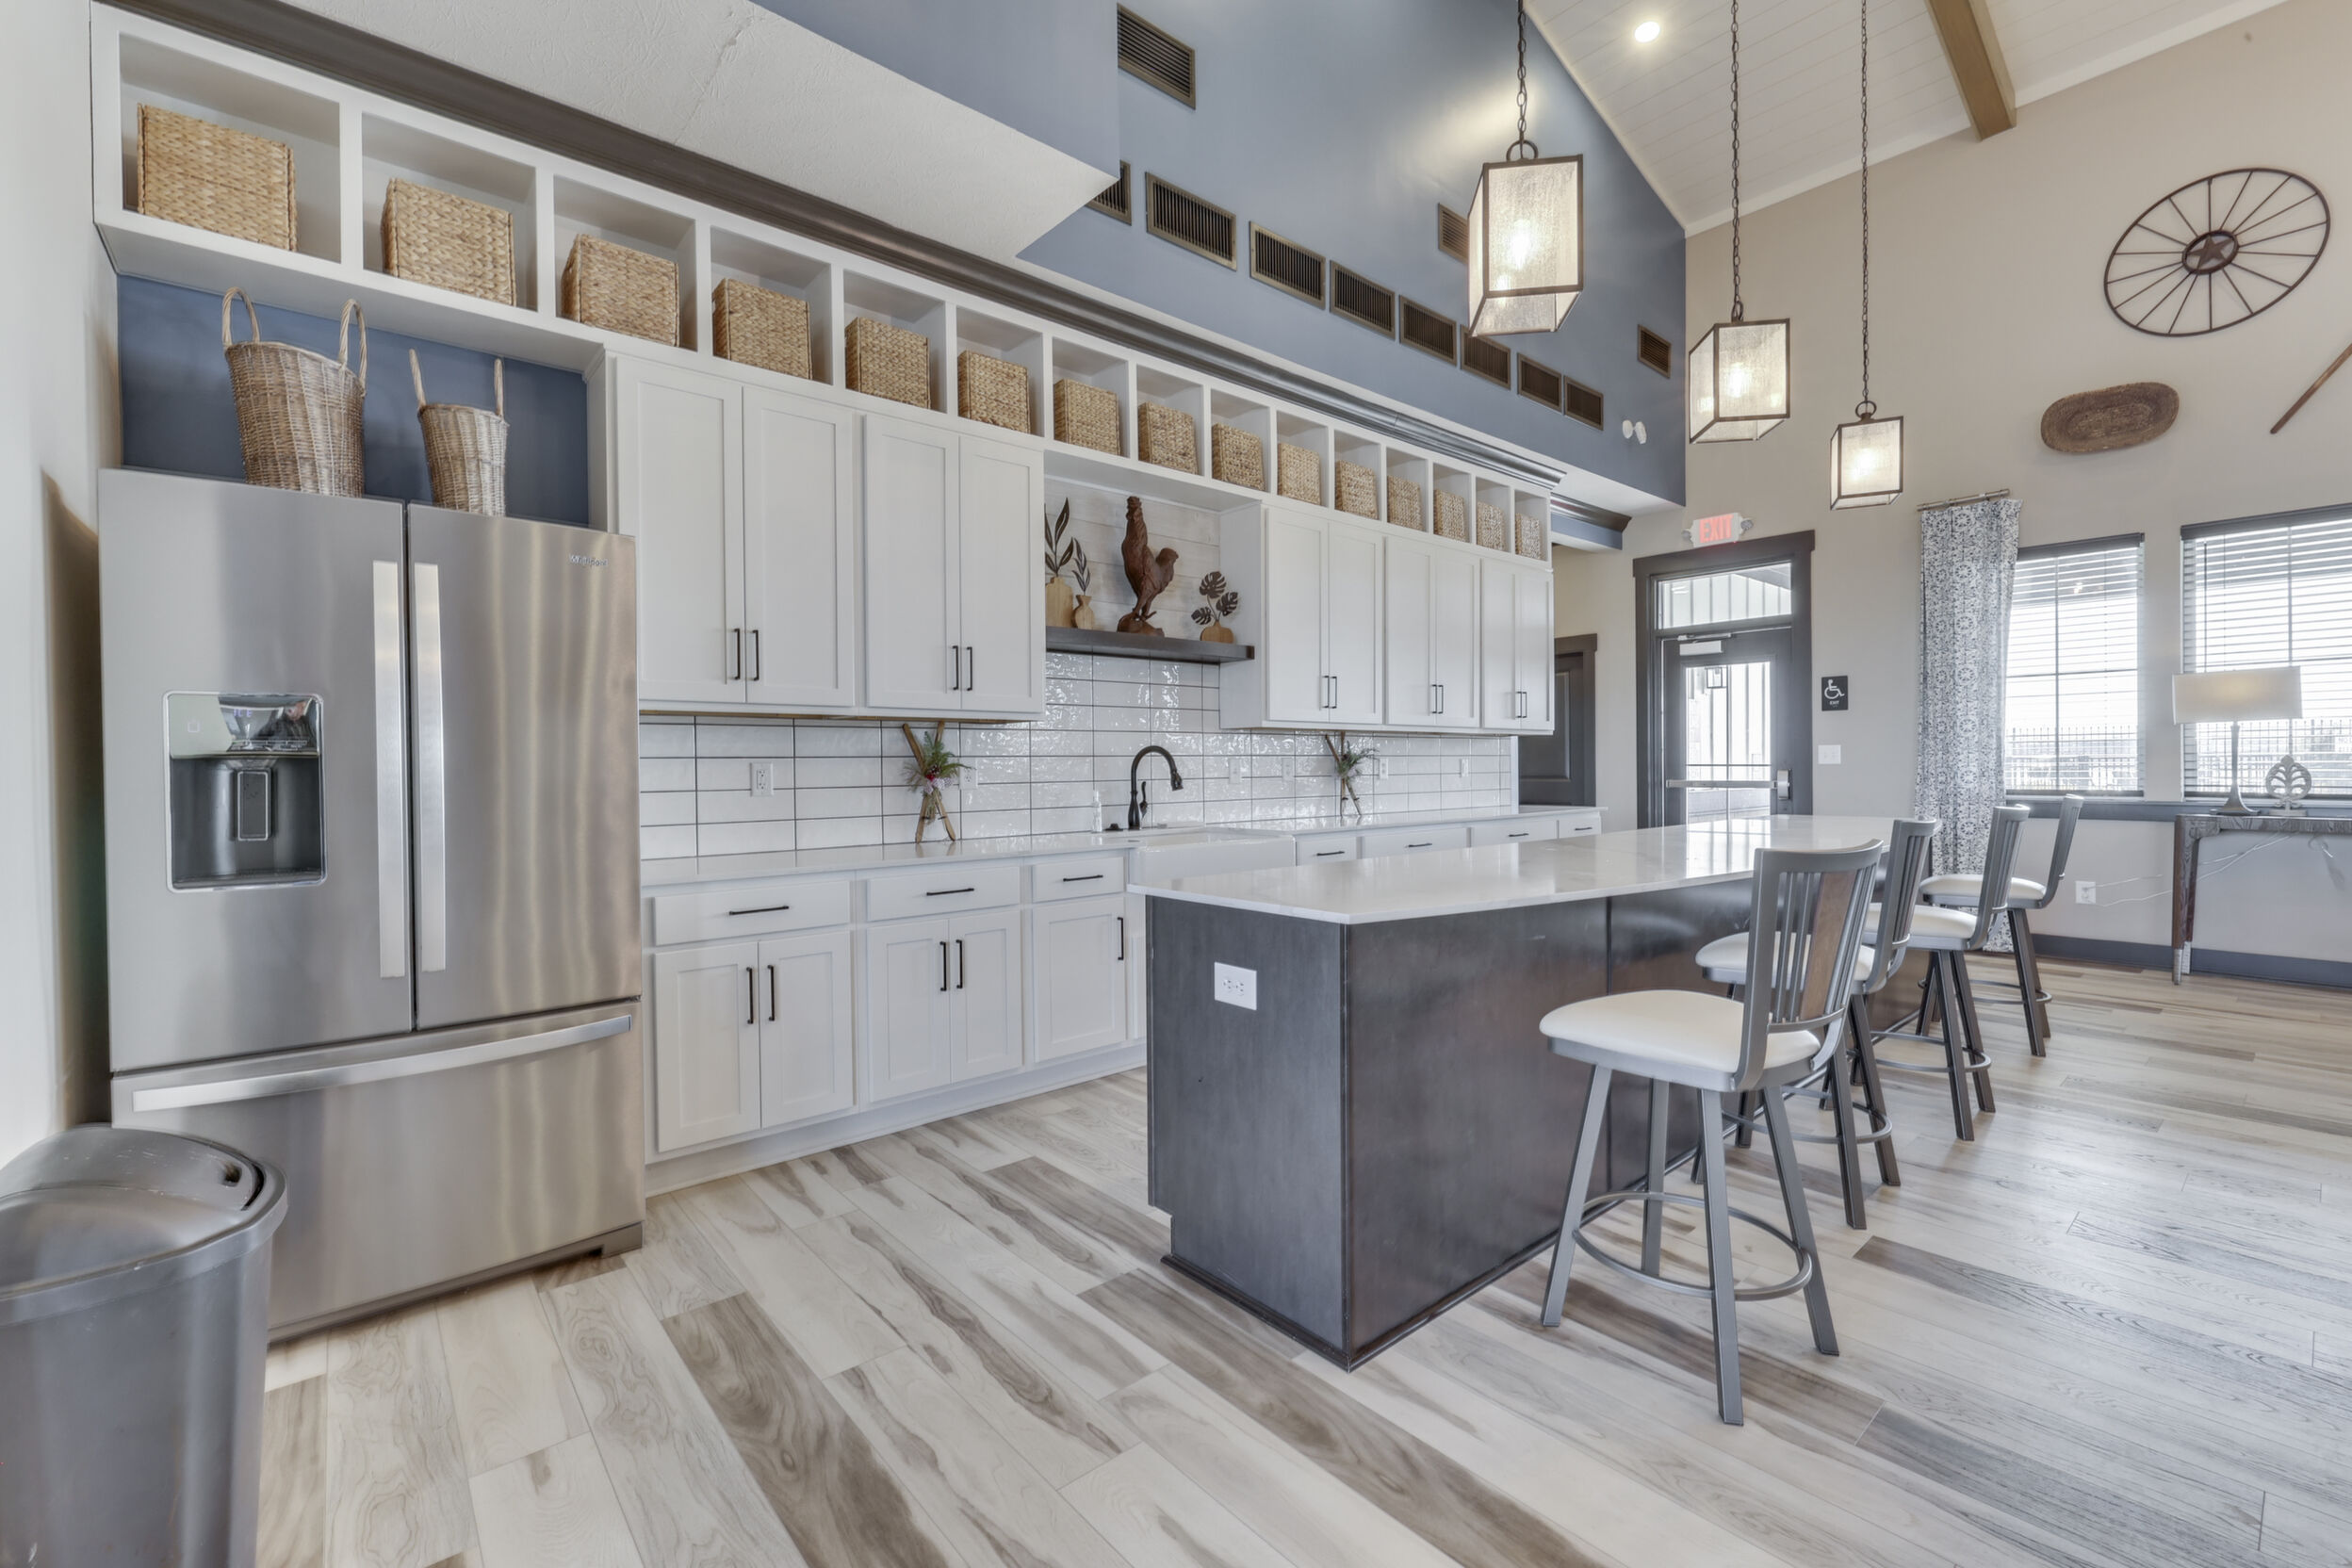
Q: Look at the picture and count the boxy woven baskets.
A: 15